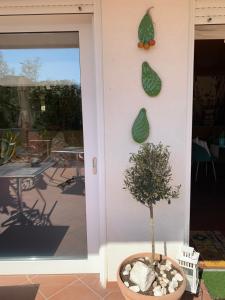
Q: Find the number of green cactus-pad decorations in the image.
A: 3